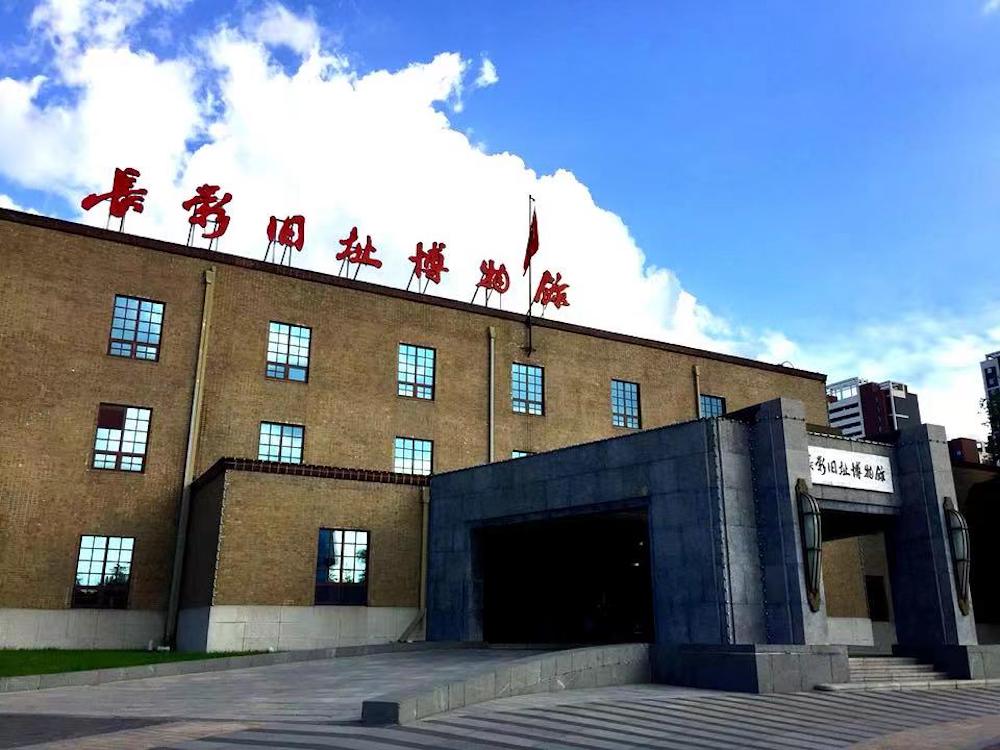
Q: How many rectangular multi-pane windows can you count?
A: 12